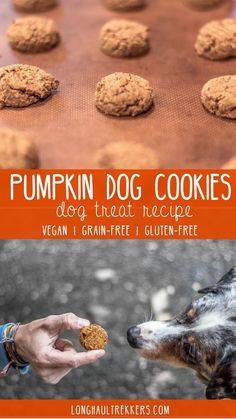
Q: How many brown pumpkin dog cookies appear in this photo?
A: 13